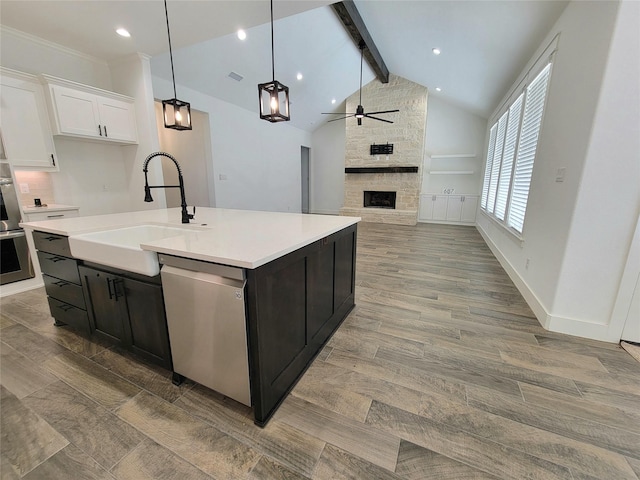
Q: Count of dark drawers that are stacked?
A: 4